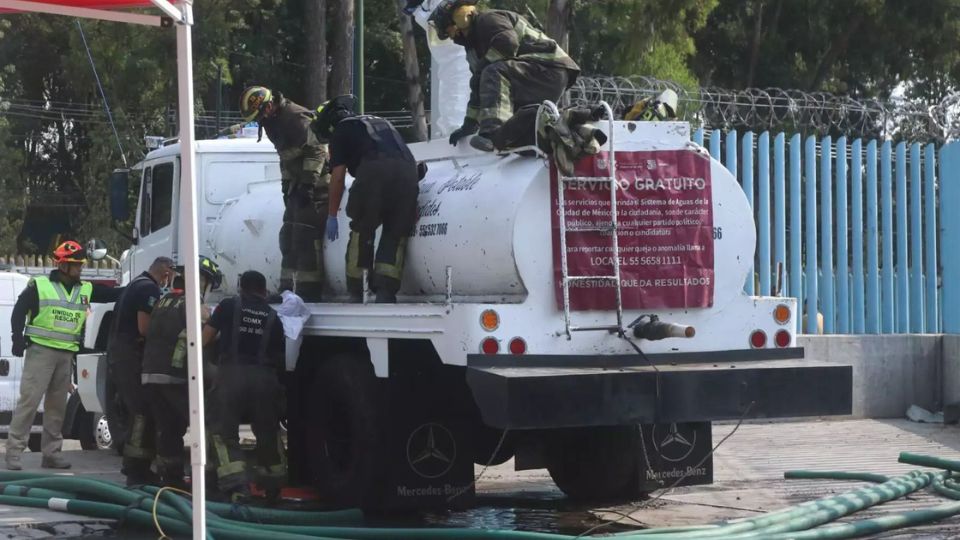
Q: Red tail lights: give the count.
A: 4